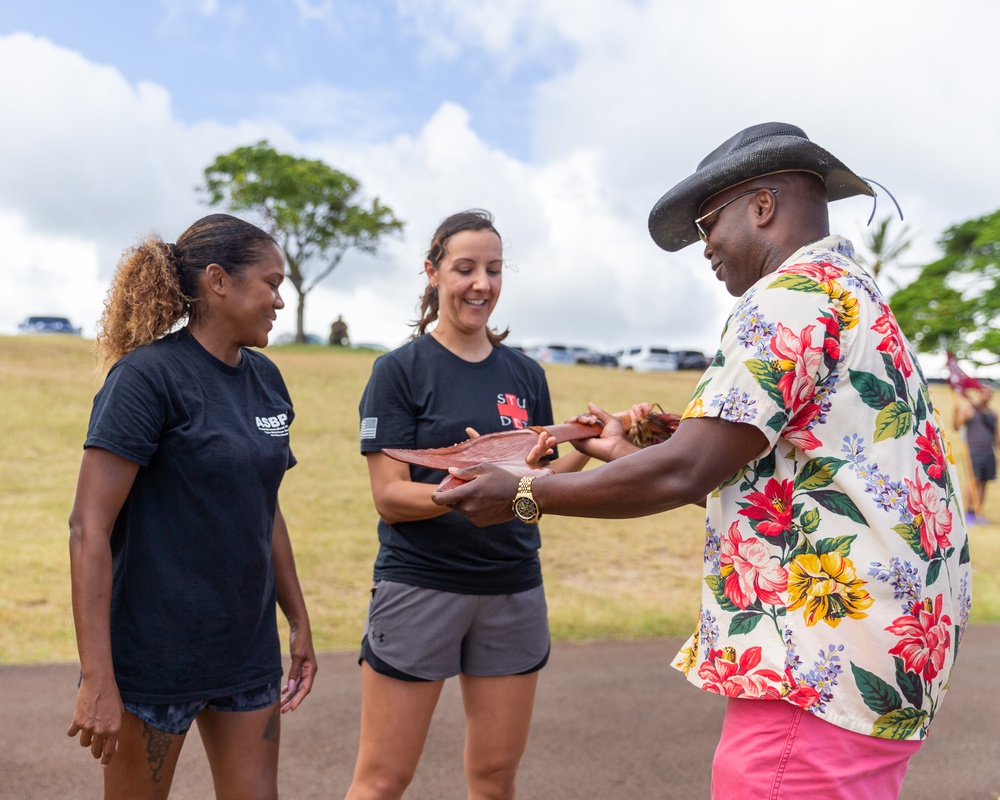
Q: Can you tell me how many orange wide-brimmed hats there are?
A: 0